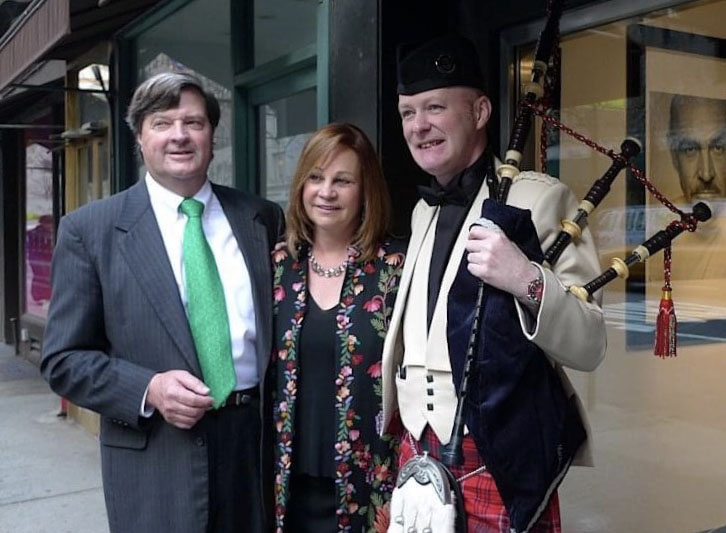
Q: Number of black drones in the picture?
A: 3